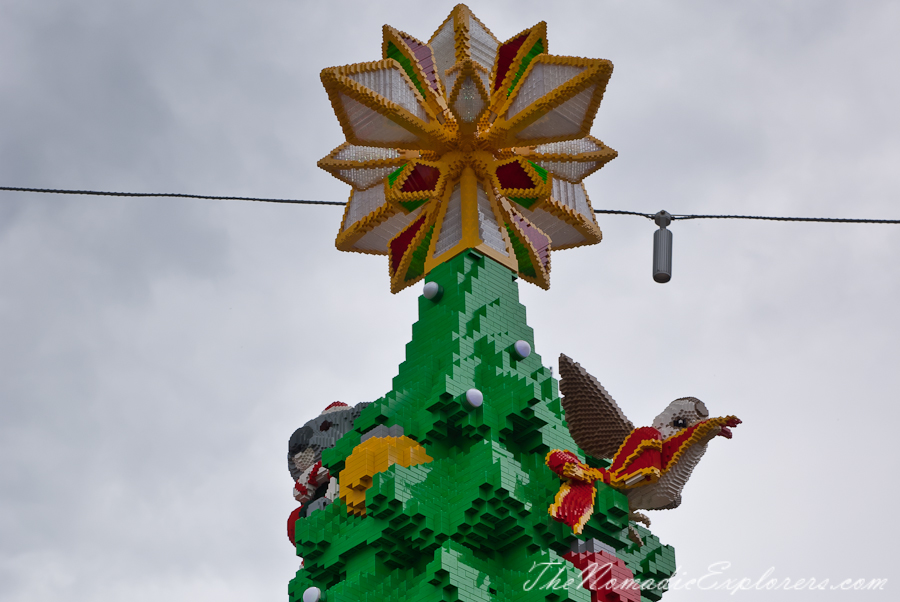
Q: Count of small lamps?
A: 4